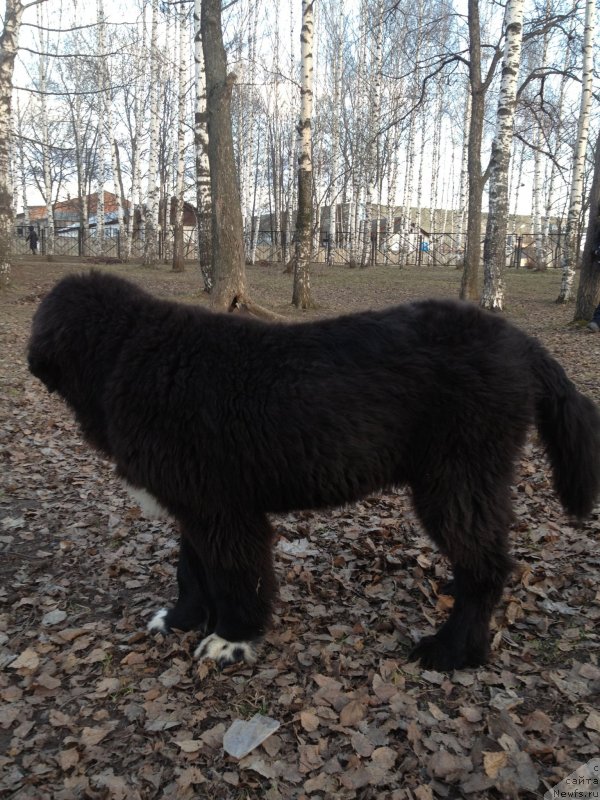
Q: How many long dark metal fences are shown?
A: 1